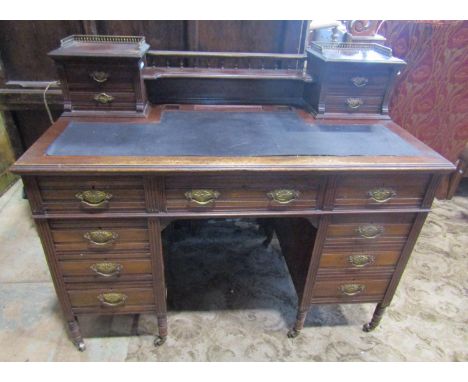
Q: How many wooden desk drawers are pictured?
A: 13